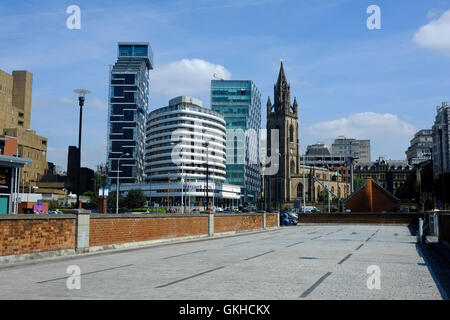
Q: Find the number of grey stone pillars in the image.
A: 4